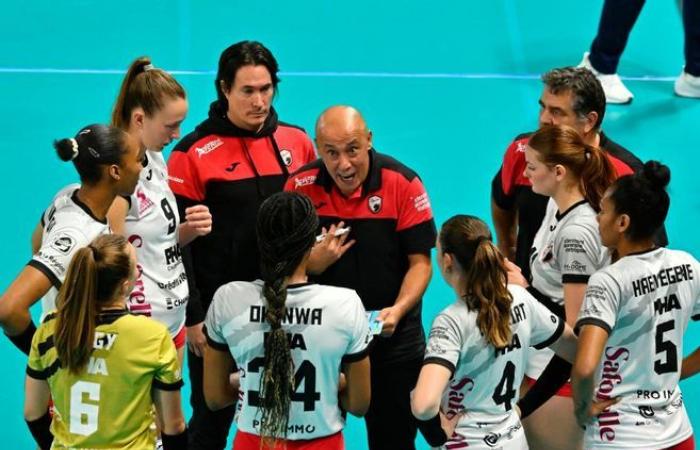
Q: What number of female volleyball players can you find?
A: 7